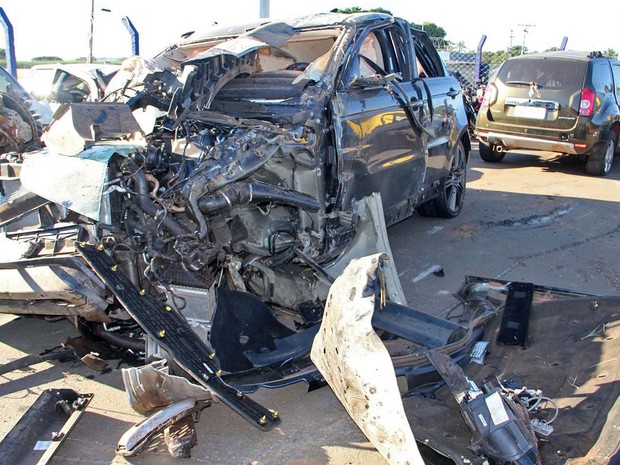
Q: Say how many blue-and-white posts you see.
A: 4